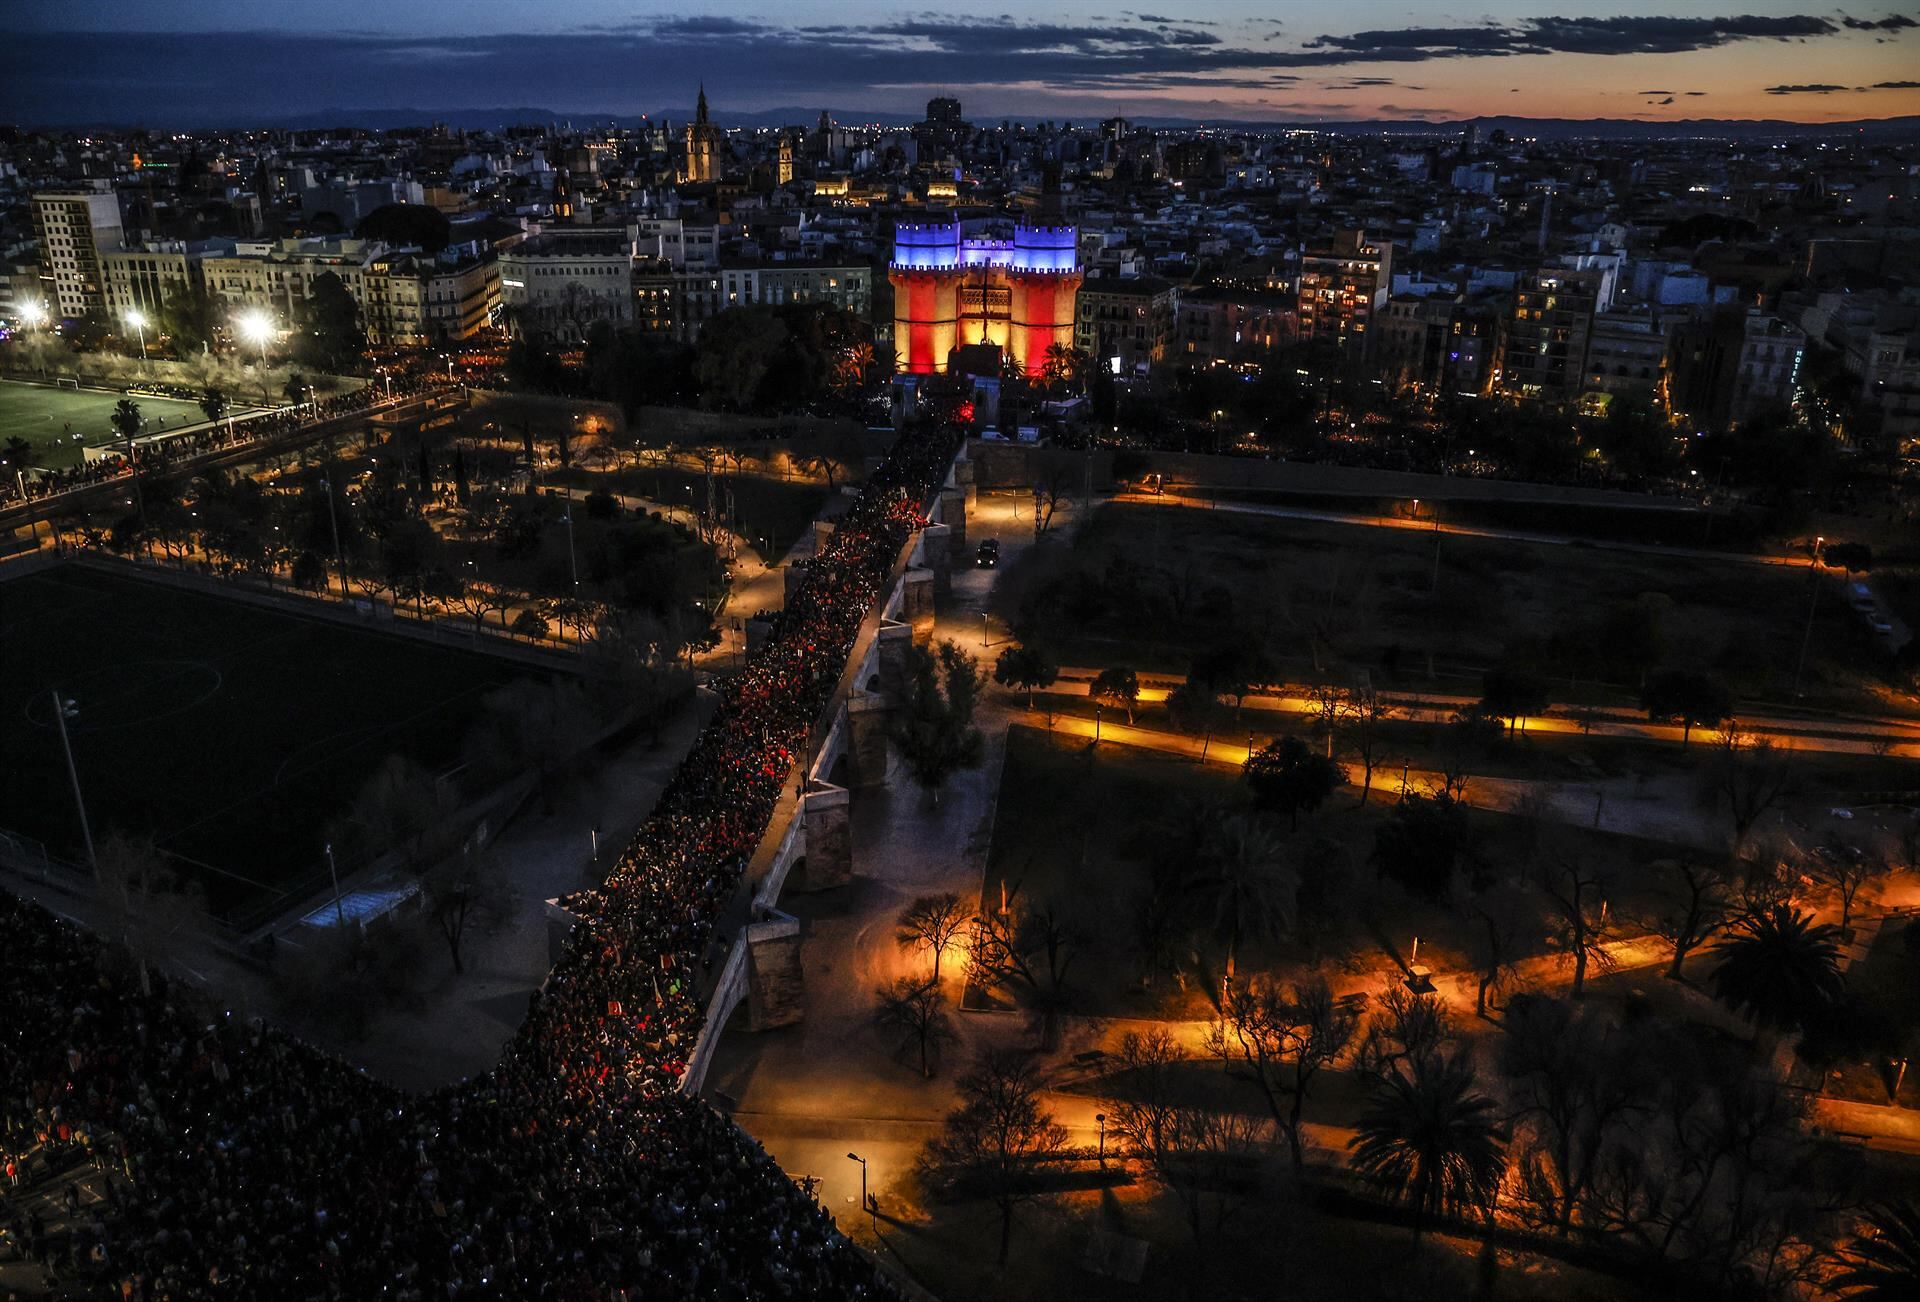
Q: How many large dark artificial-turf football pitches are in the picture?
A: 1